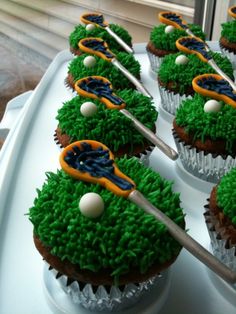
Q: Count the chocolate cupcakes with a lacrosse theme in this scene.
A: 9